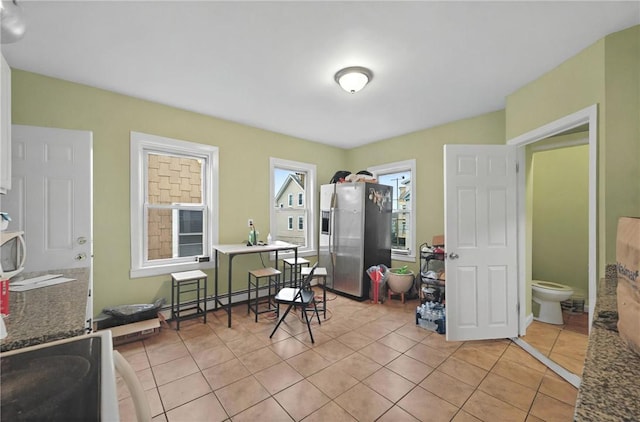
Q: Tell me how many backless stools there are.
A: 4